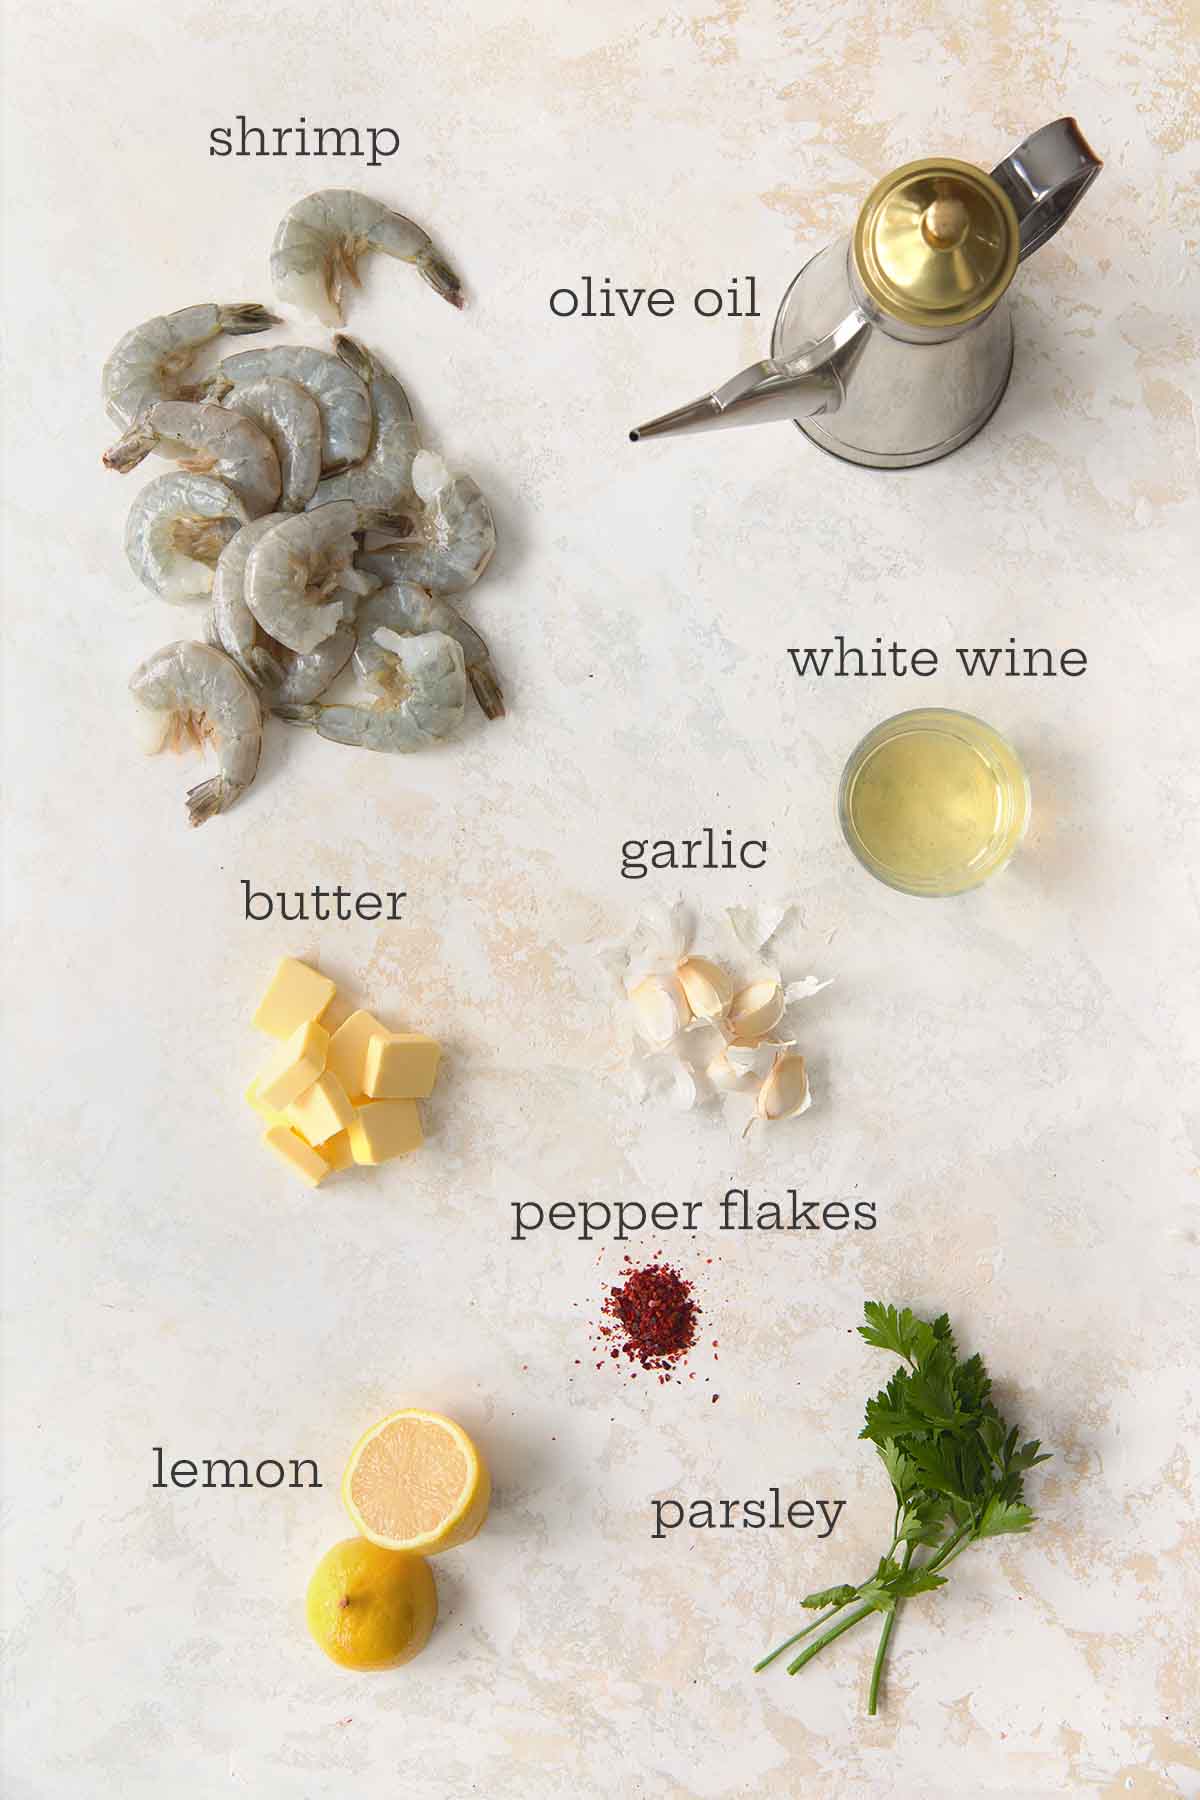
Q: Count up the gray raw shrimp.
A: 14